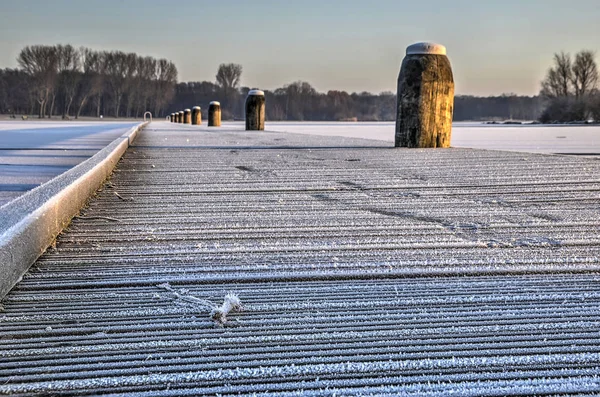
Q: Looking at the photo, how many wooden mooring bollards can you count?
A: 8